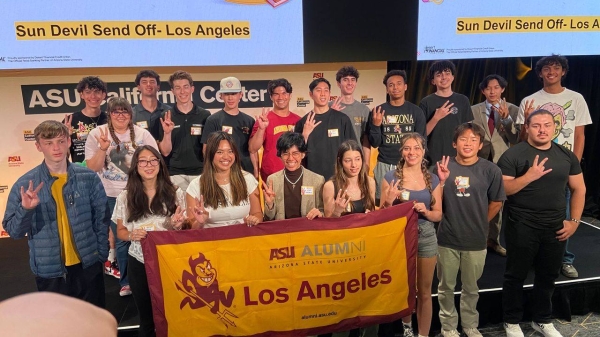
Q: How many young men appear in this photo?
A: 15